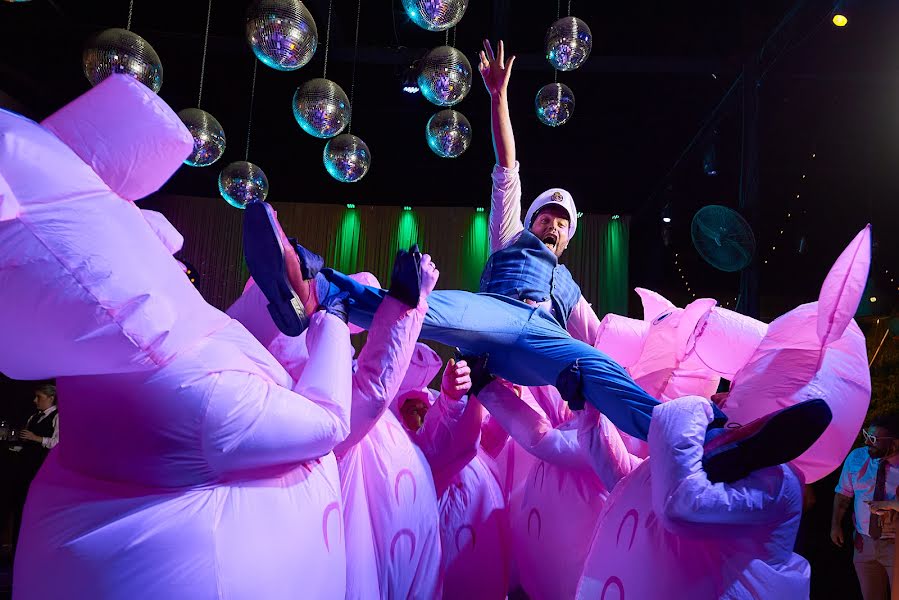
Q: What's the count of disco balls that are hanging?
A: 11